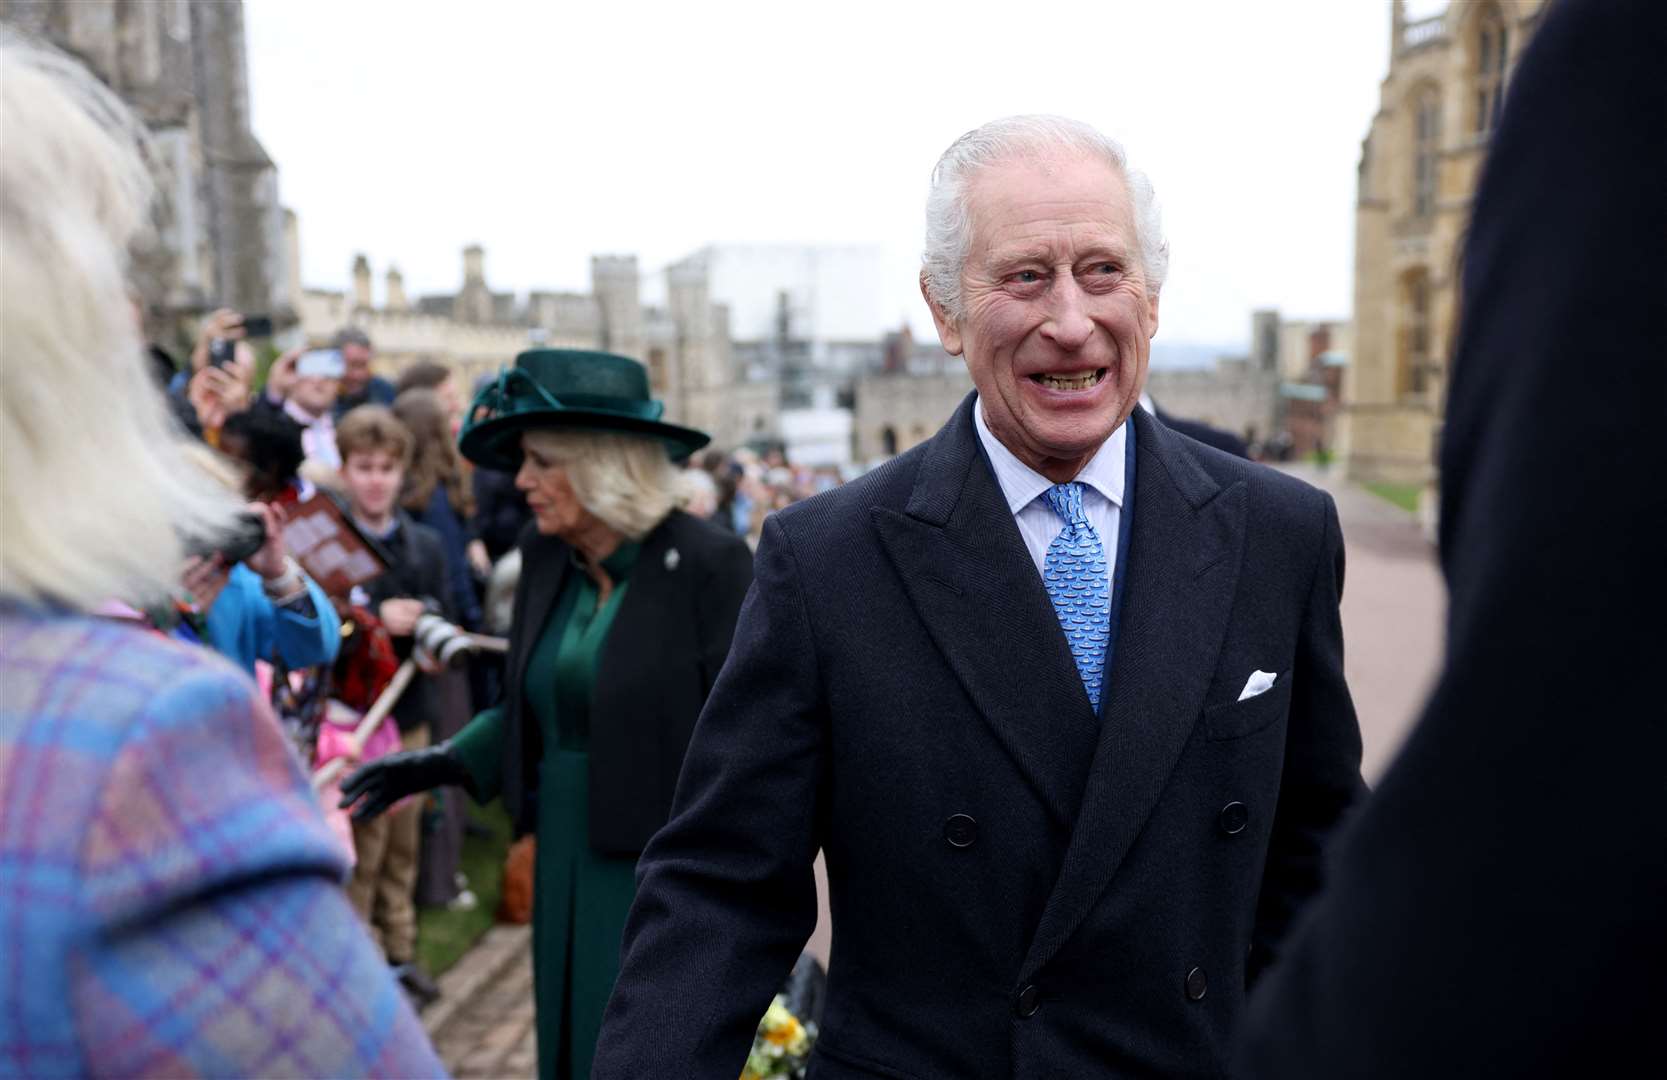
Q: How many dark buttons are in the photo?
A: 4